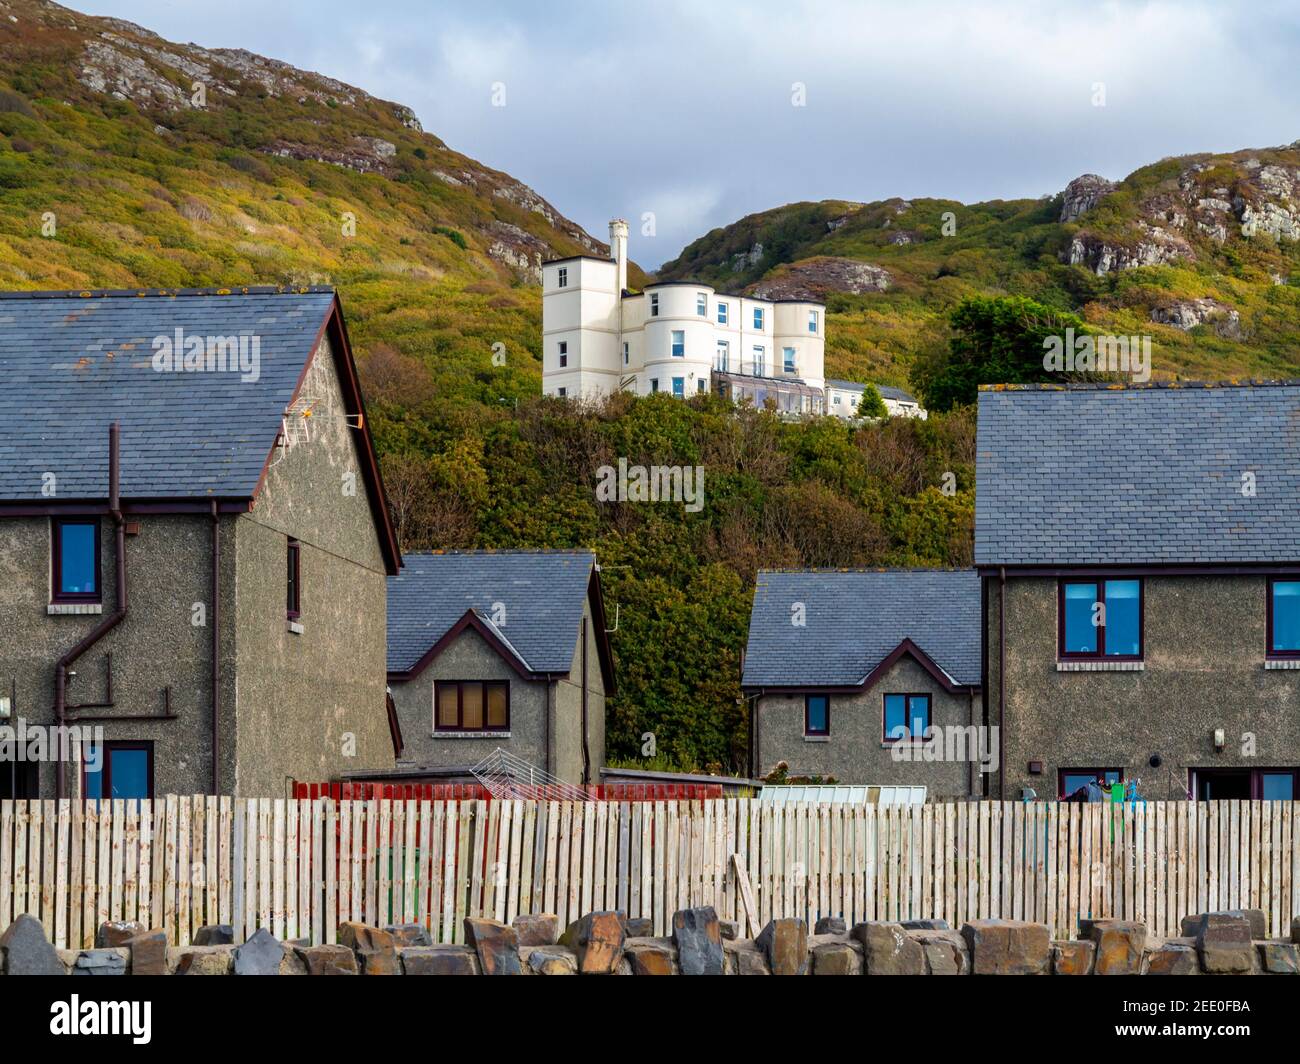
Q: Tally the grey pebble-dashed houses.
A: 4